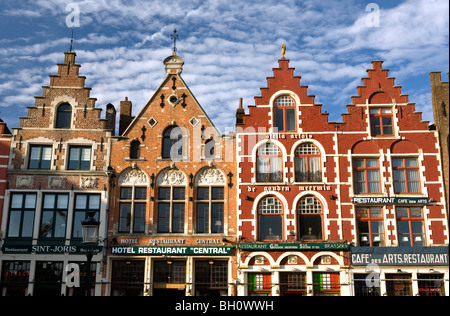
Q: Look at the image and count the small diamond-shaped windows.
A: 2